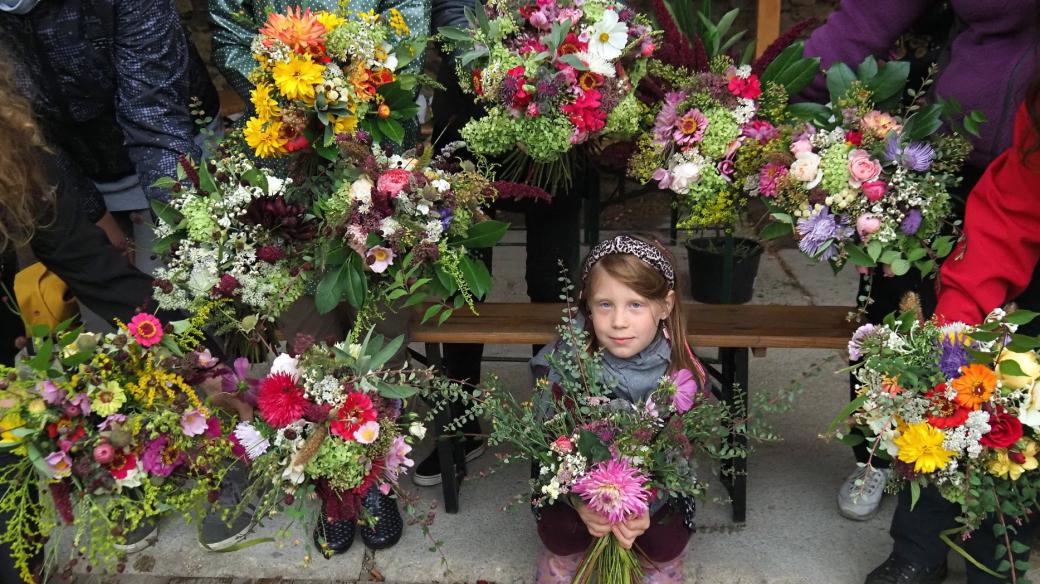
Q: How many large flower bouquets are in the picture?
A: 10